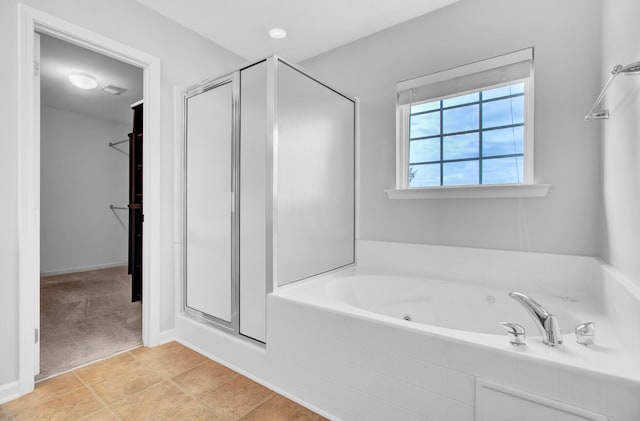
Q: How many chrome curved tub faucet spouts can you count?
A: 1